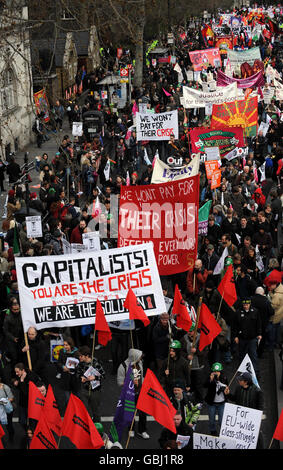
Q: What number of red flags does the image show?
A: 12